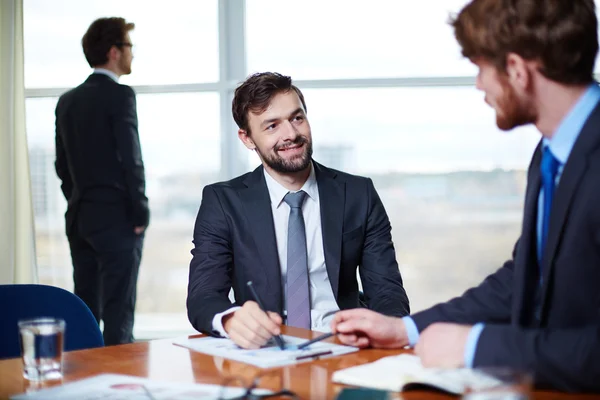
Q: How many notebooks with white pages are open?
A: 1